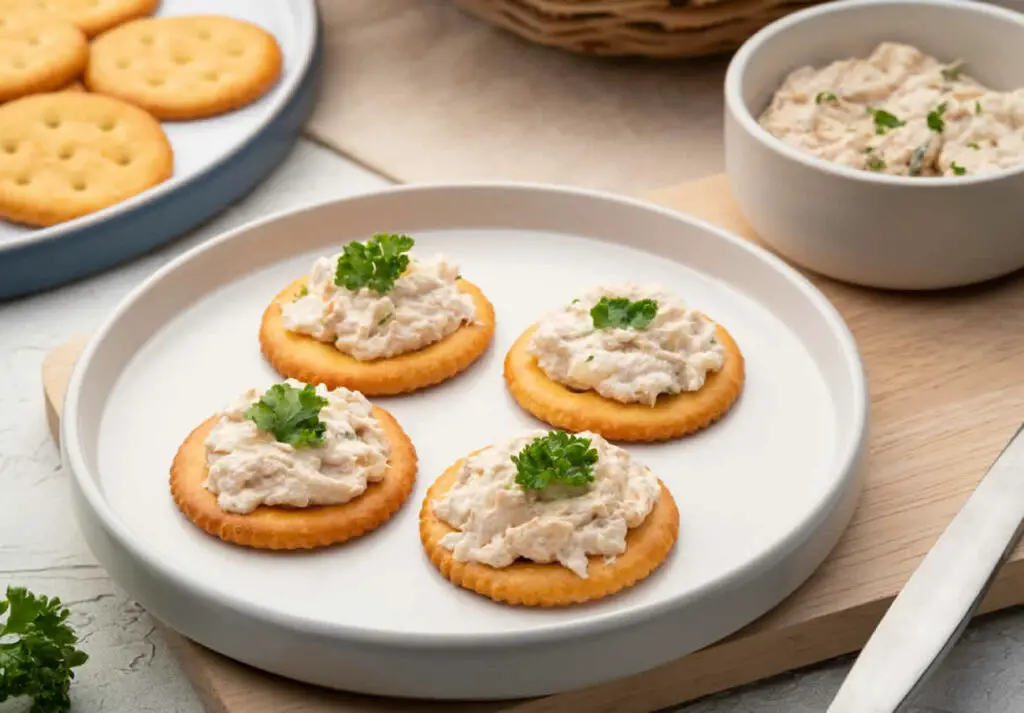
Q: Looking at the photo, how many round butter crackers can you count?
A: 8